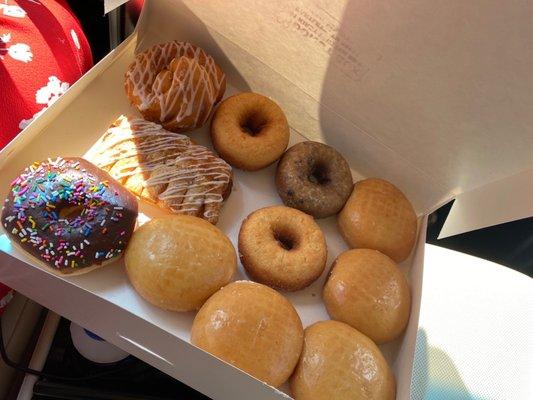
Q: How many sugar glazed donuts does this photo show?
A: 5